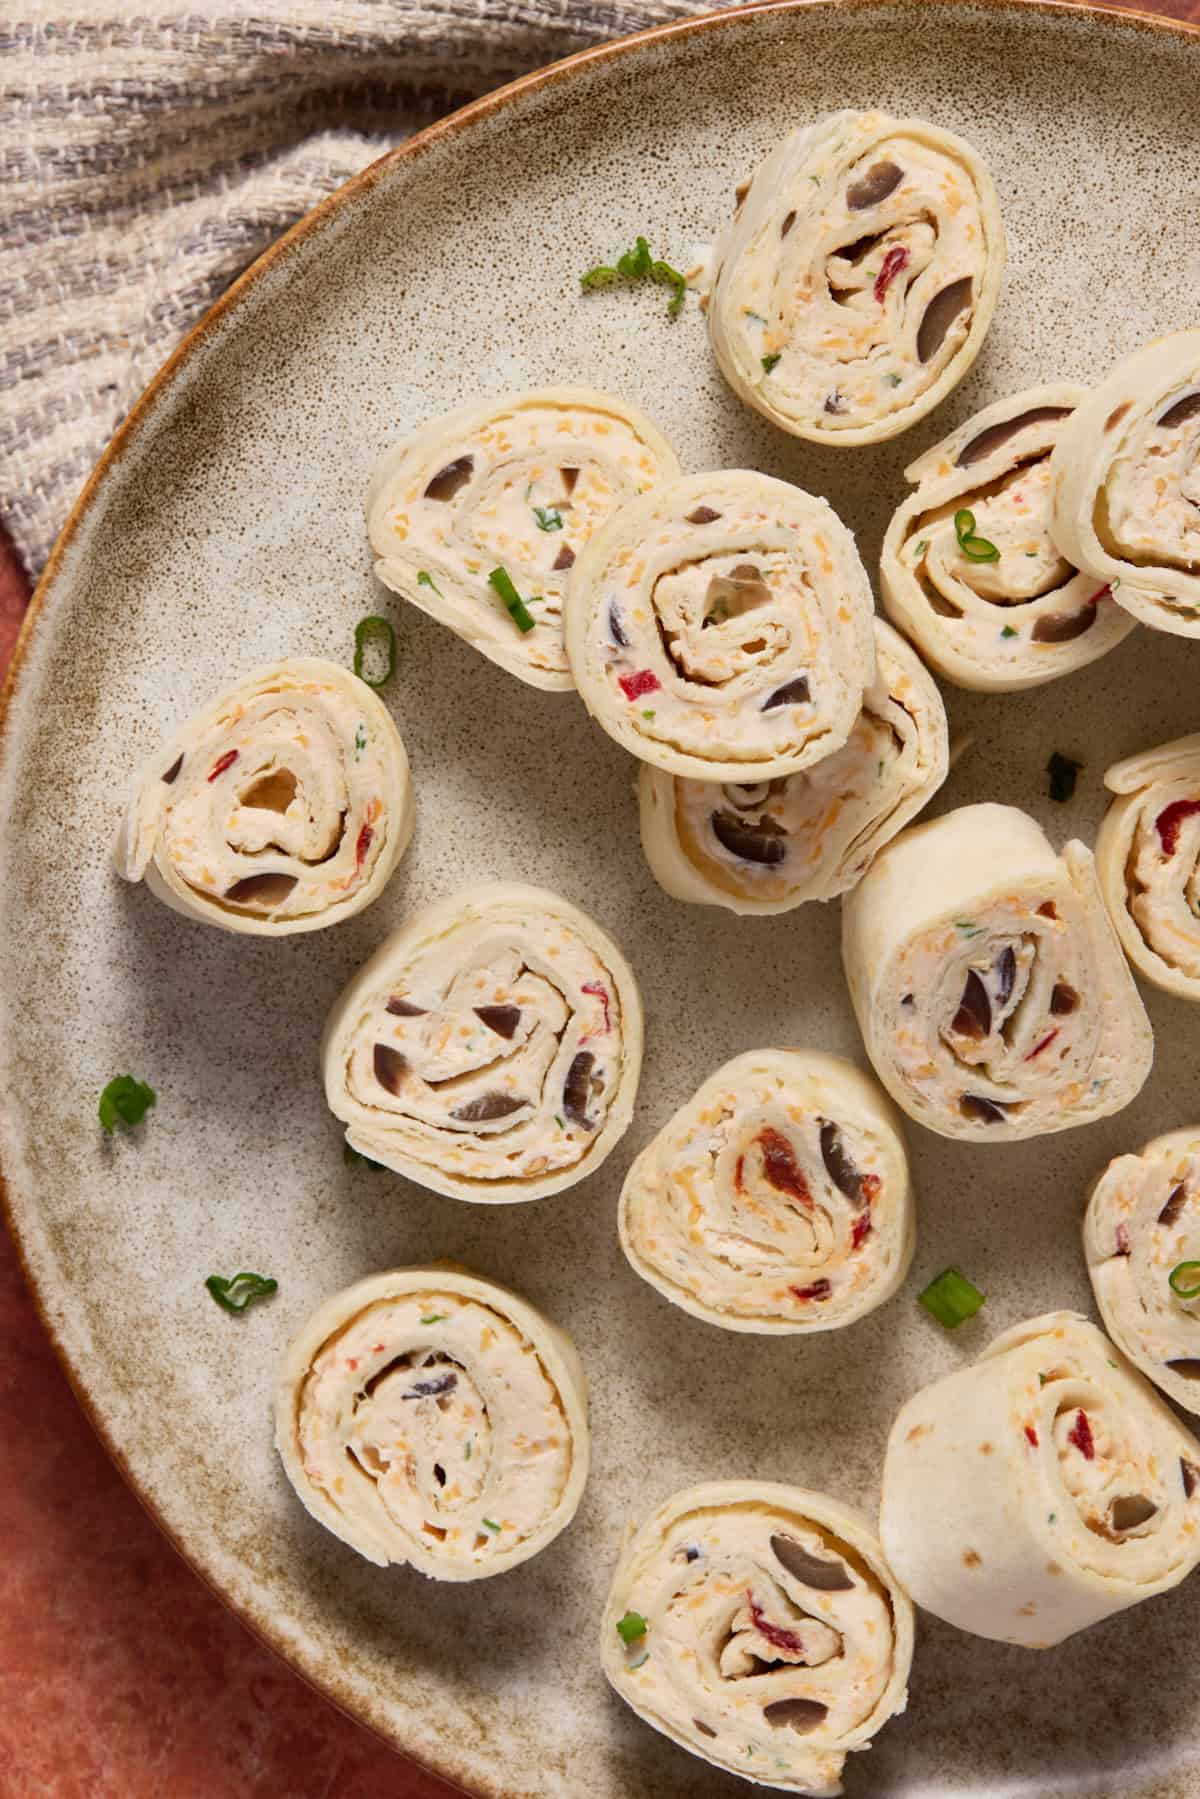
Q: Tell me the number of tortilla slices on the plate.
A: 15